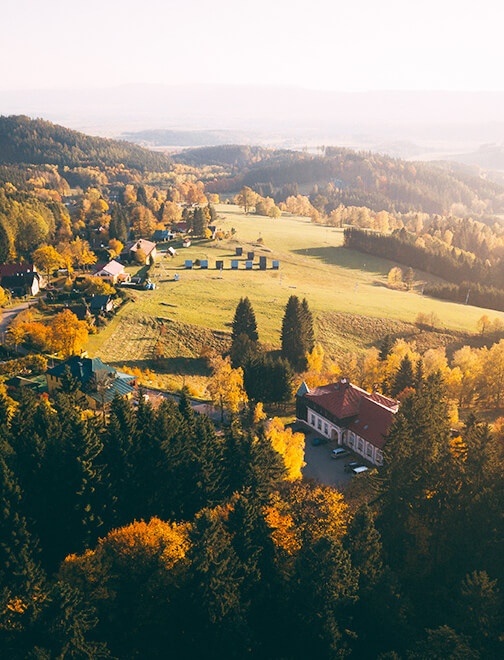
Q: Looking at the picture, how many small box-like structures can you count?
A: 9